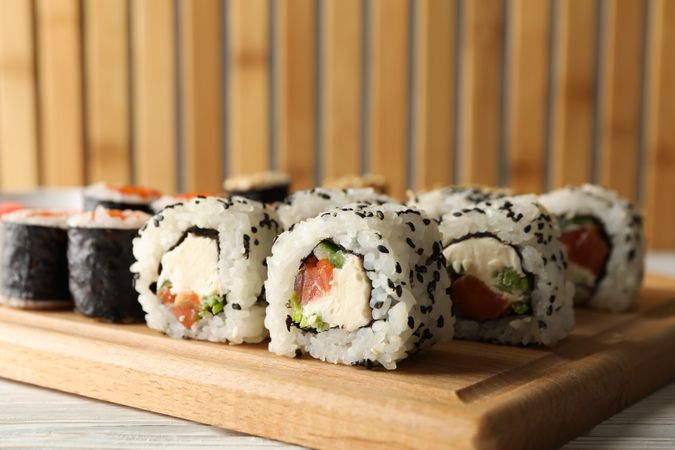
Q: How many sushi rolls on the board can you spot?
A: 12